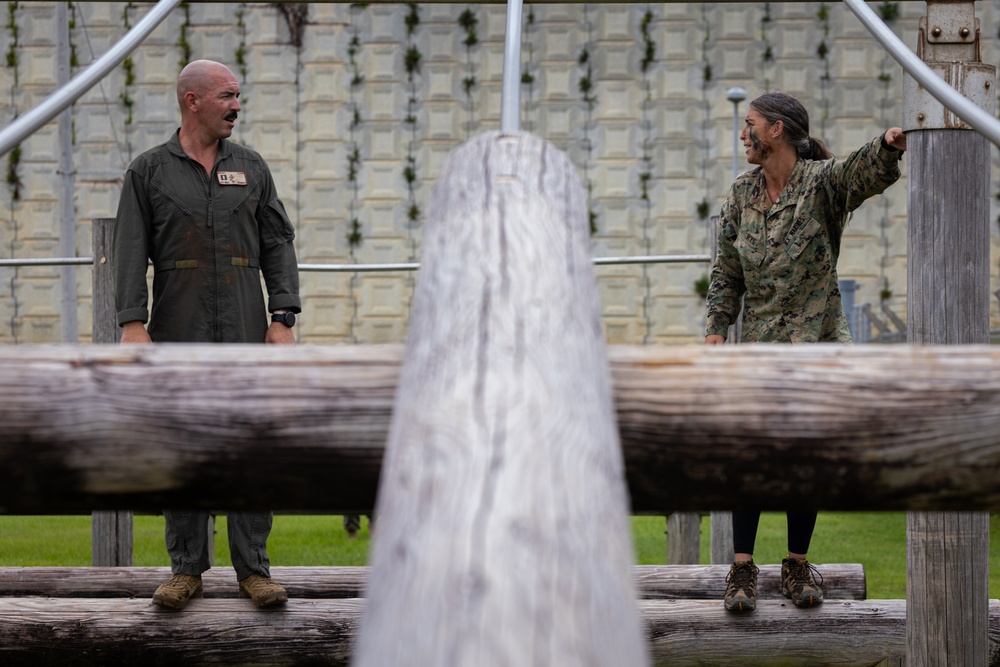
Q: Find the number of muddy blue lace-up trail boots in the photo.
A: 0